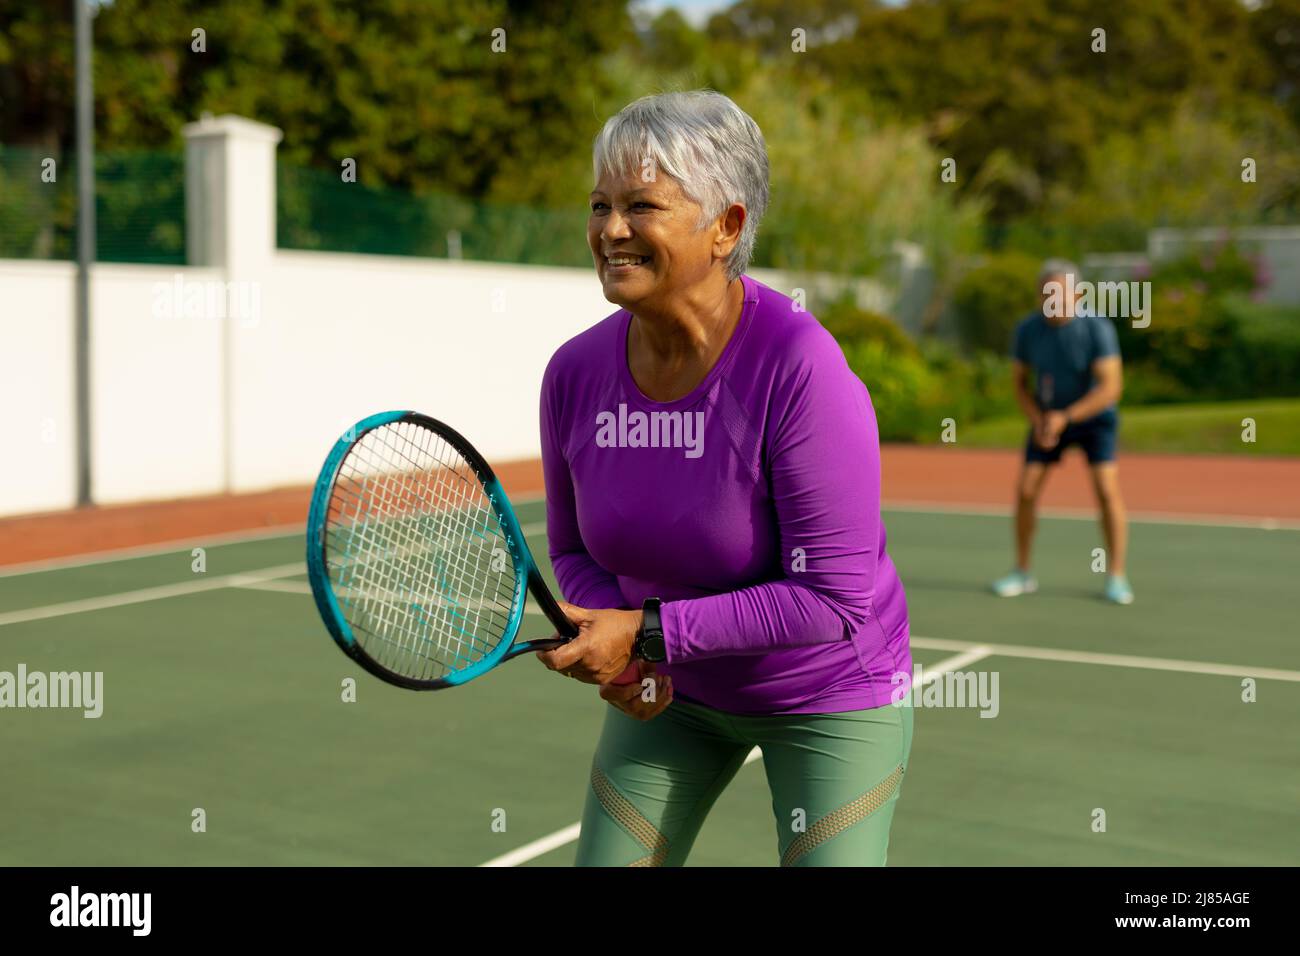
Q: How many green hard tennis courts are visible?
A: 1